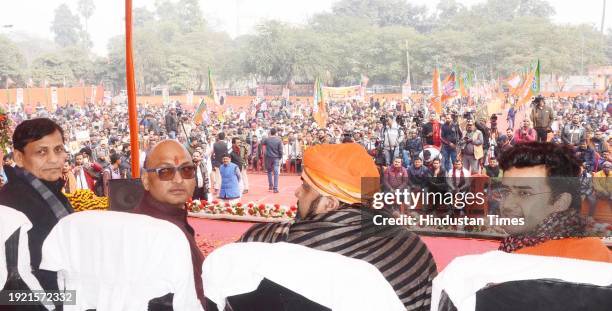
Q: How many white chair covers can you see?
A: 4